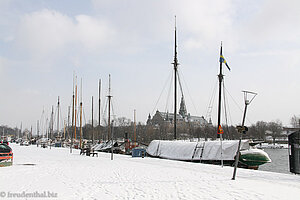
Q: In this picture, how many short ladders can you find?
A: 1